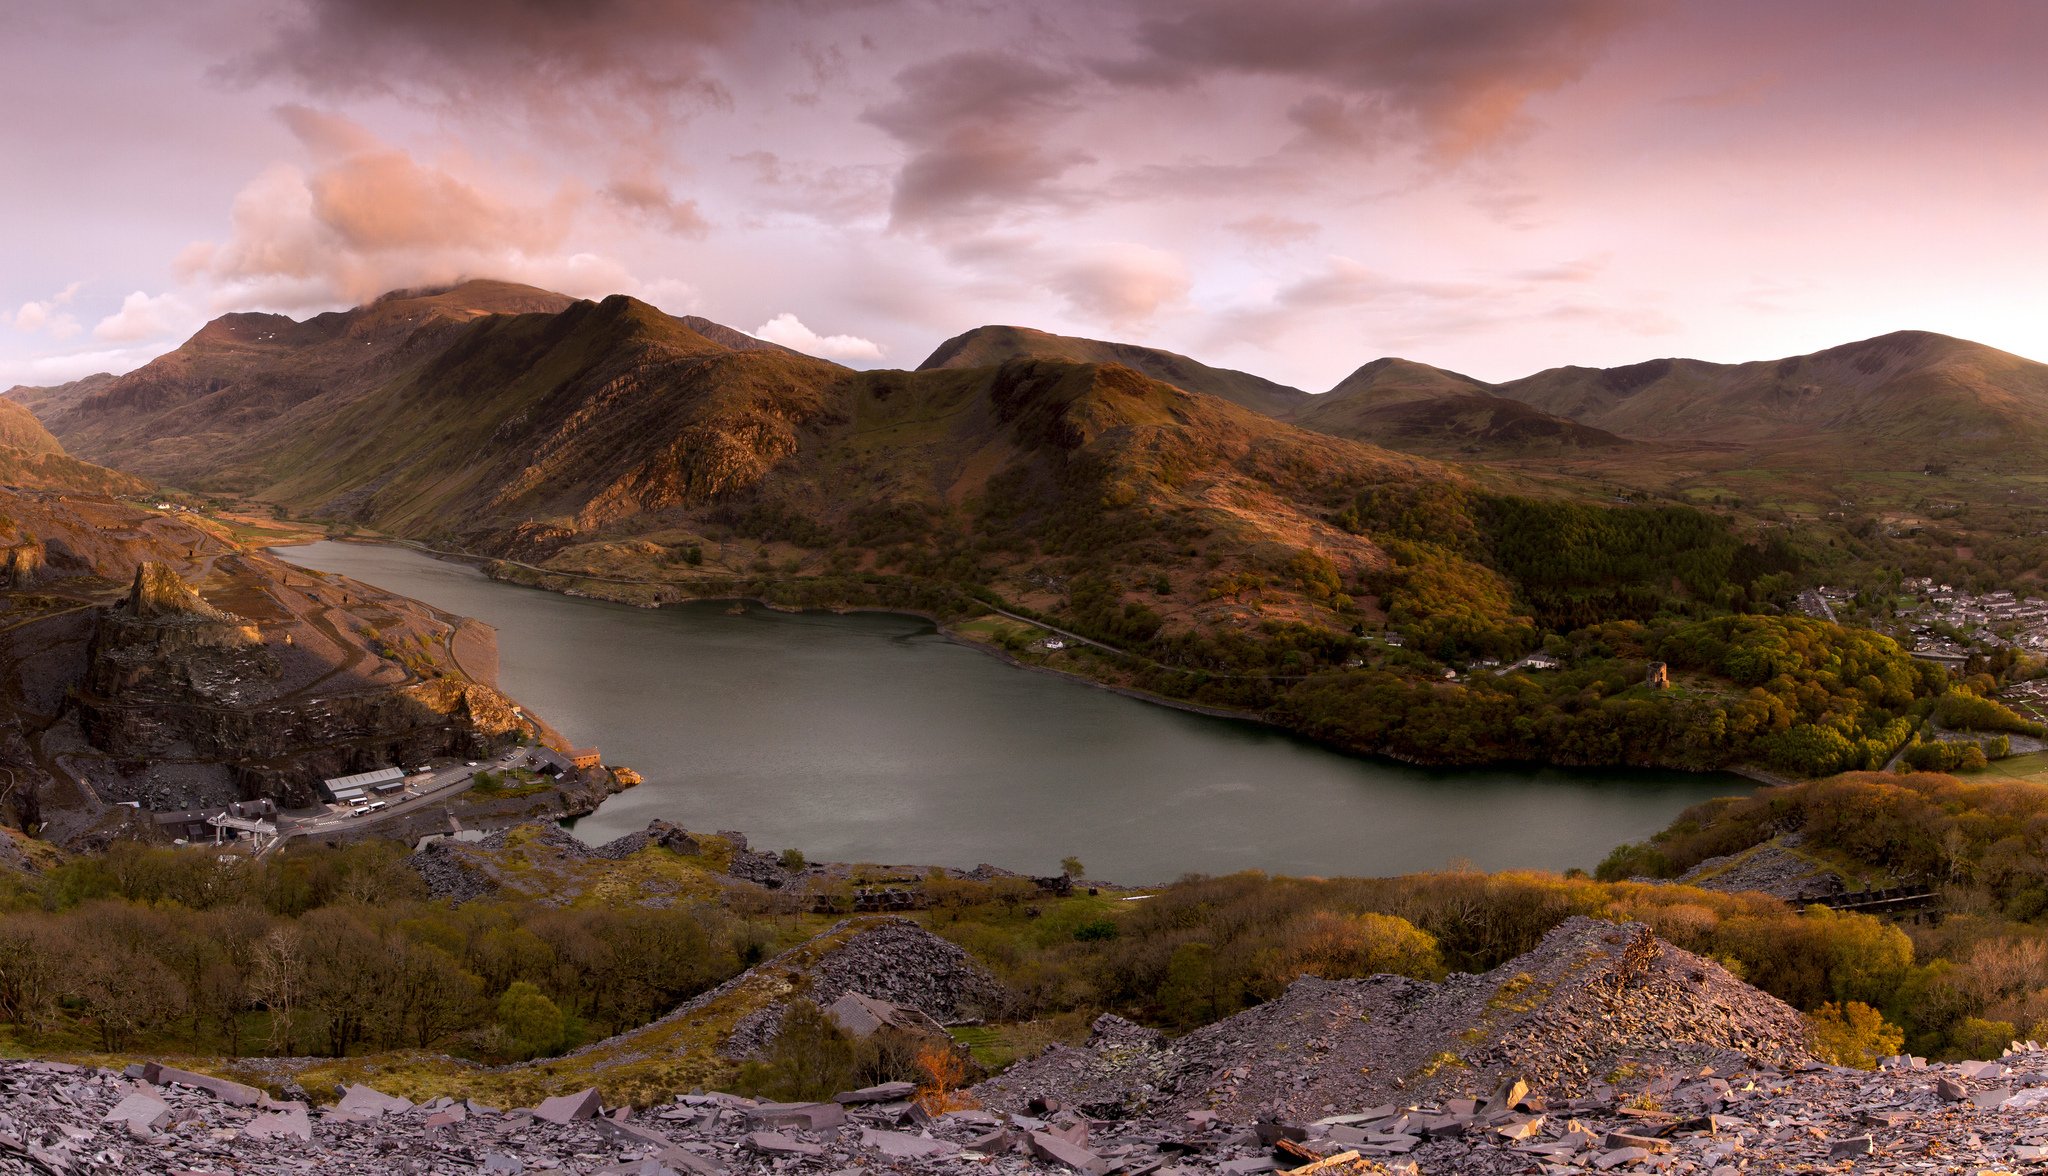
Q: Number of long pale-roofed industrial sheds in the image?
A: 1